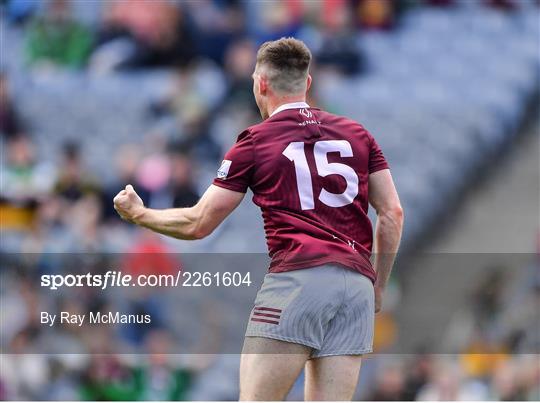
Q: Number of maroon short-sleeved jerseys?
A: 1